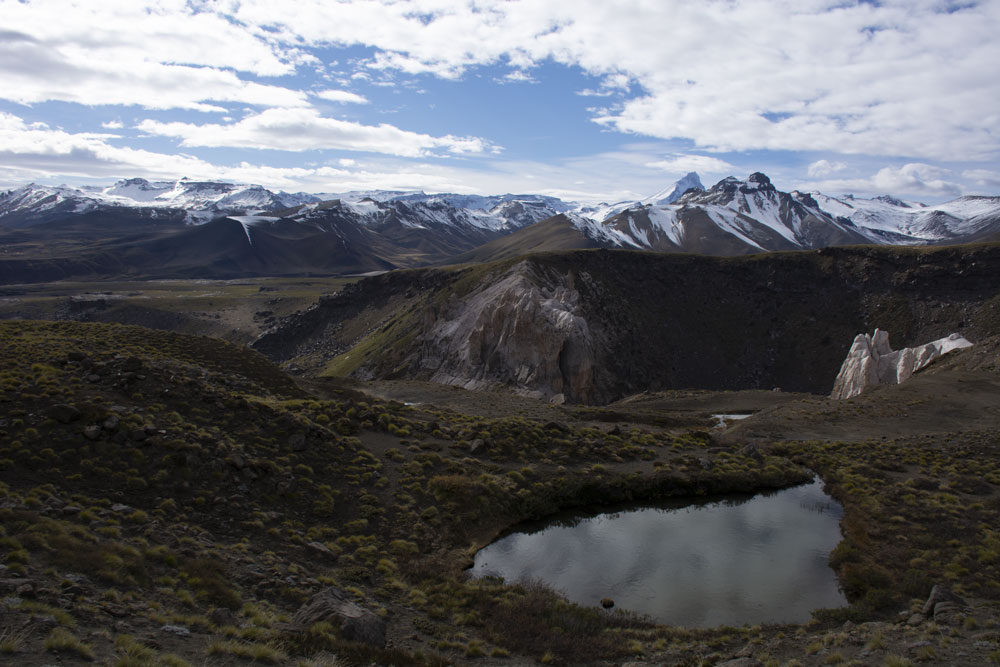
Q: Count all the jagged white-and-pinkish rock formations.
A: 2